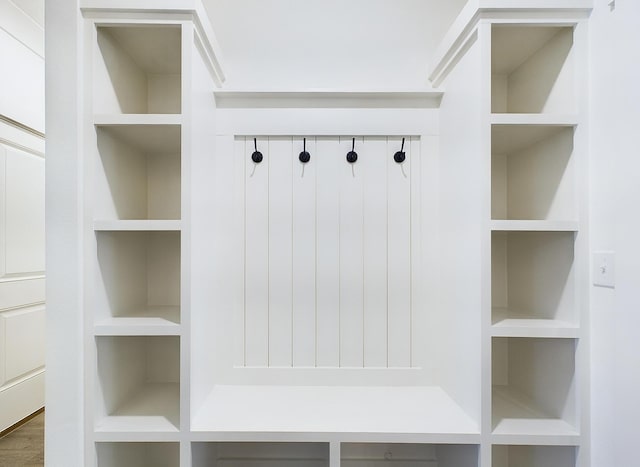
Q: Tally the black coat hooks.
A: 4